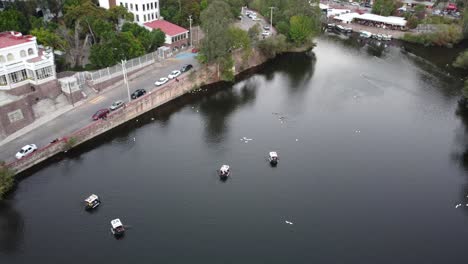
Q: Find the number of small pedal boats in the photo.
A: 4